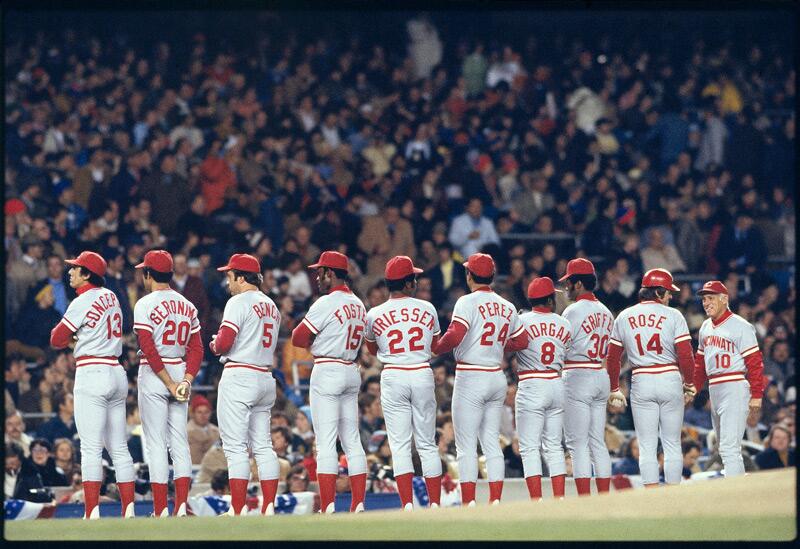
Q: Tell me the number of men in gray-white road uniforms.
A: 10